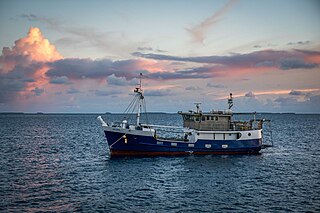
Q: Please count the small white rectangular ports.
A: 5